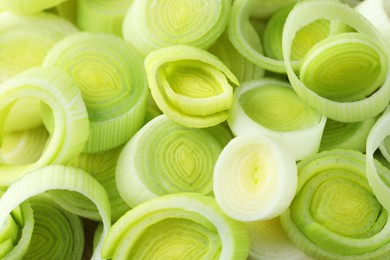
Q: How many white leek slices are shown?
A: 1